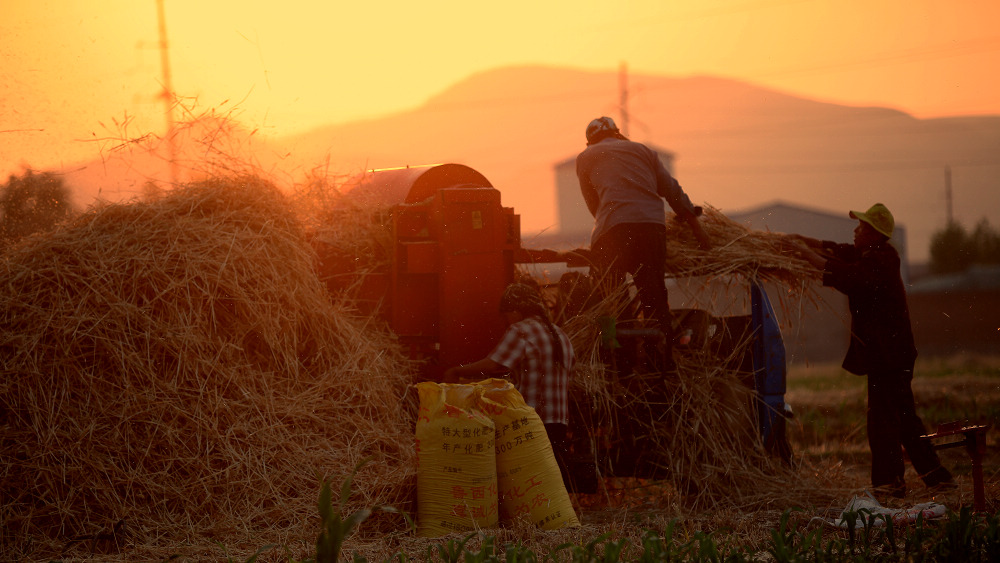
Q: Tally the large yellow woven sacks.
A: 2